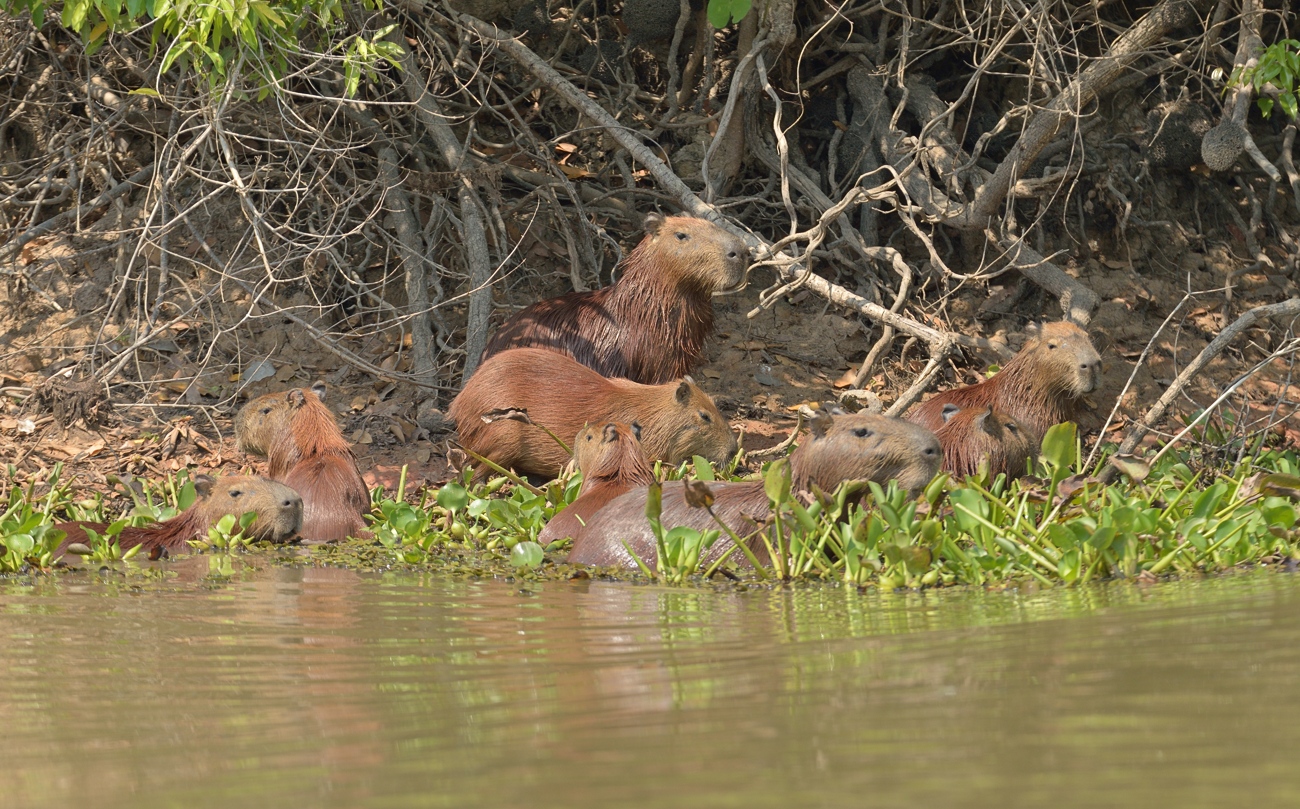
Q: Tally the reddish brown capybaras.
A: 8